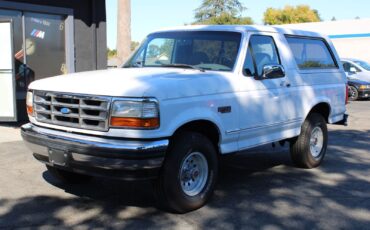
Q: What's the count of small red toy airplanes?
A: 0